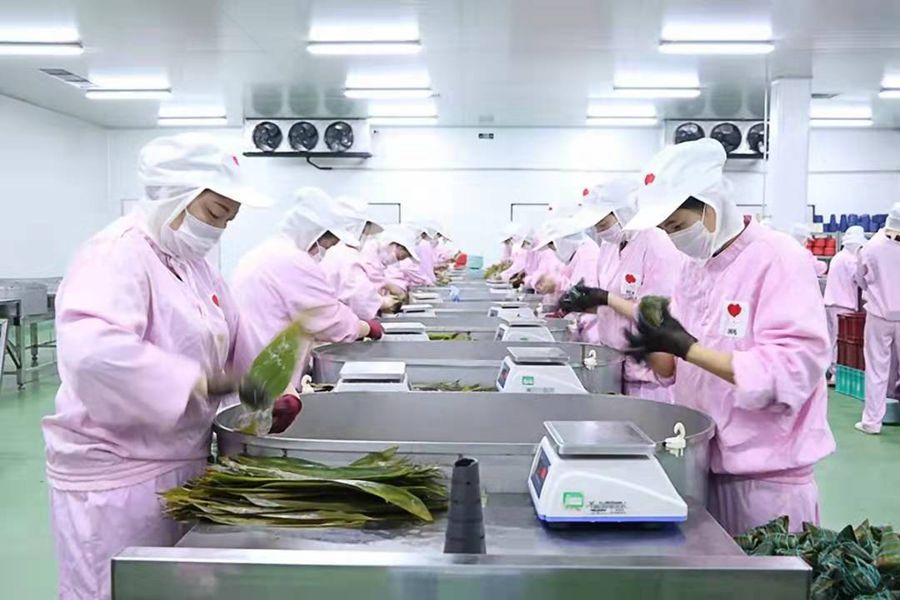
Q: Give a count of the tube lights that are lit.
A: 11